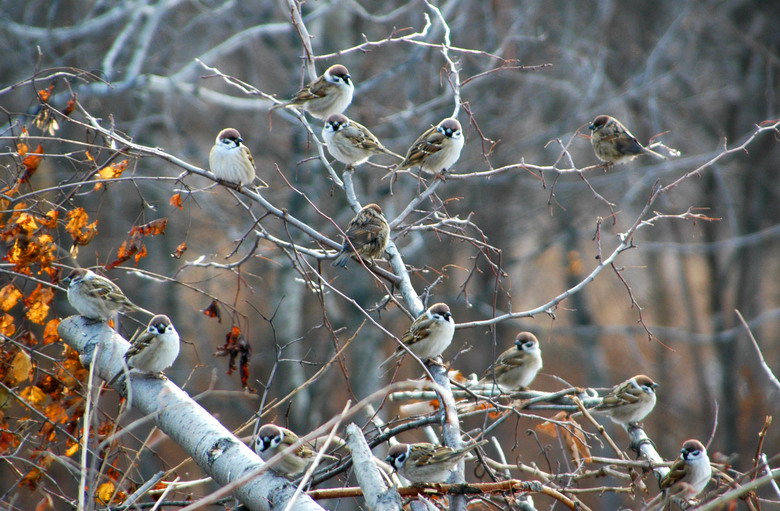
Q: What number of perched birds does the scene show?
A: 14